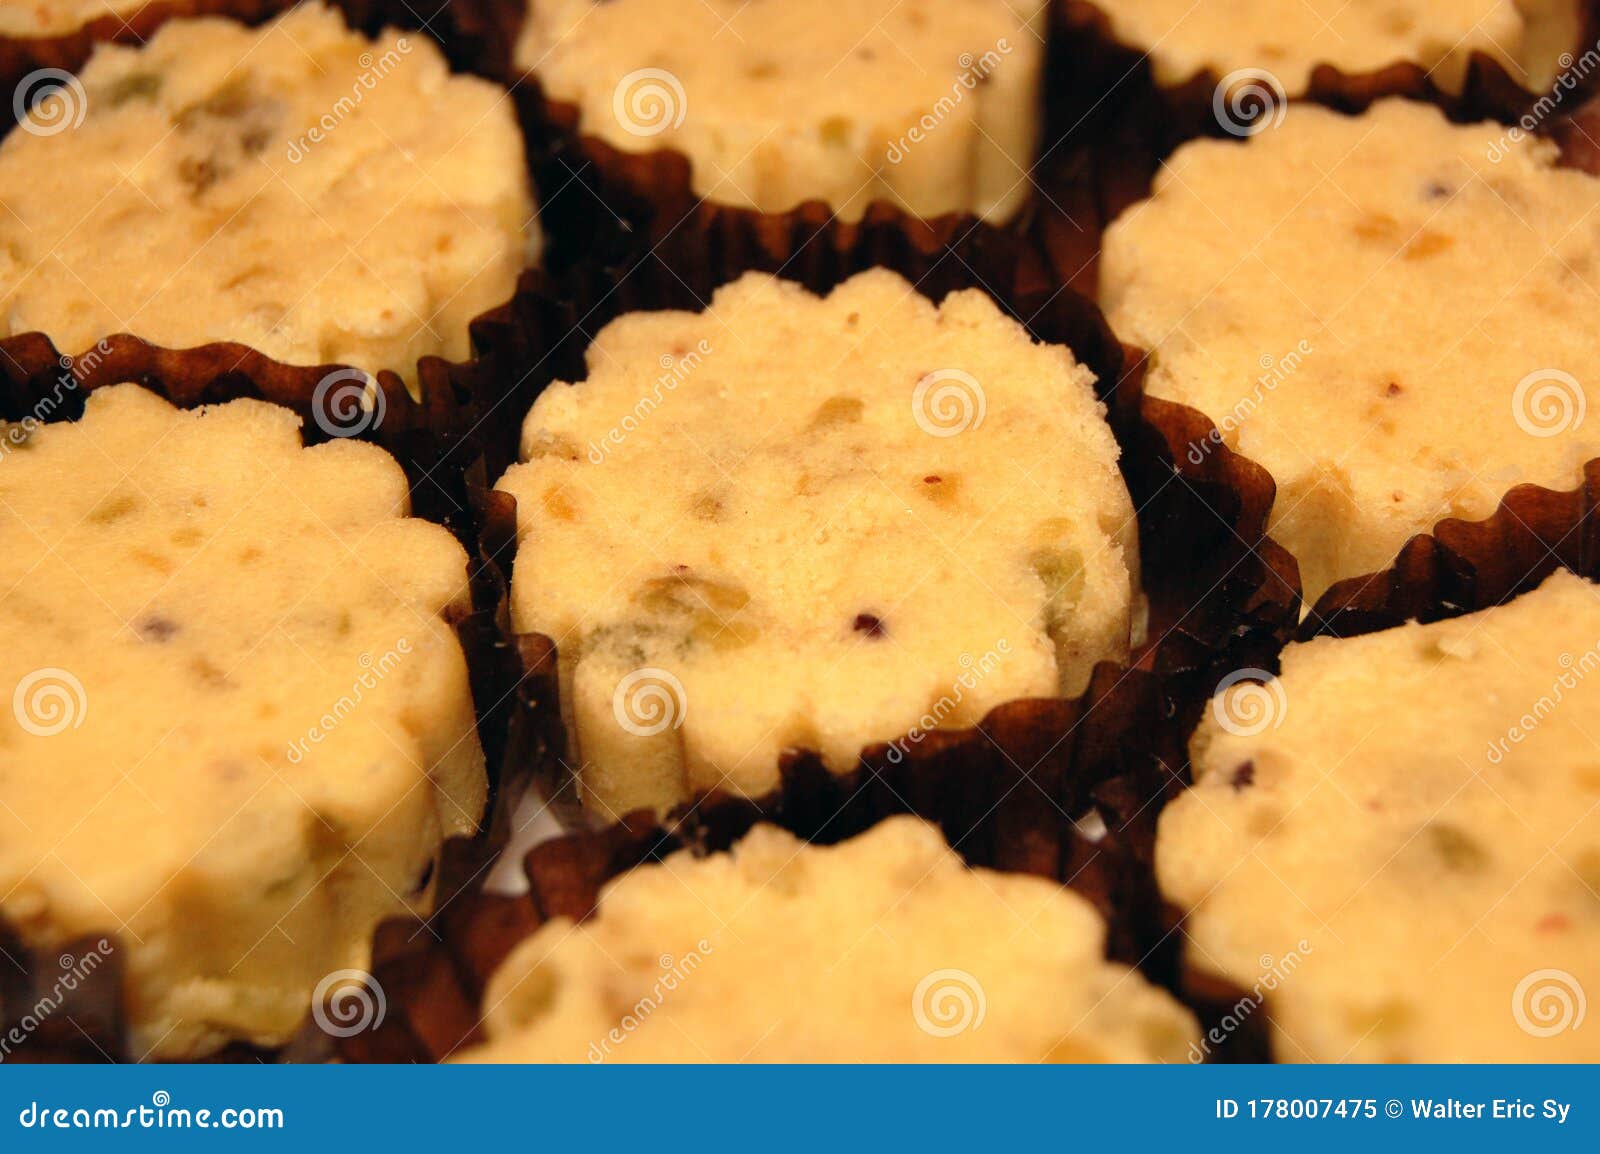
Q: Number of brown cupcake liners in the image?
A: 9